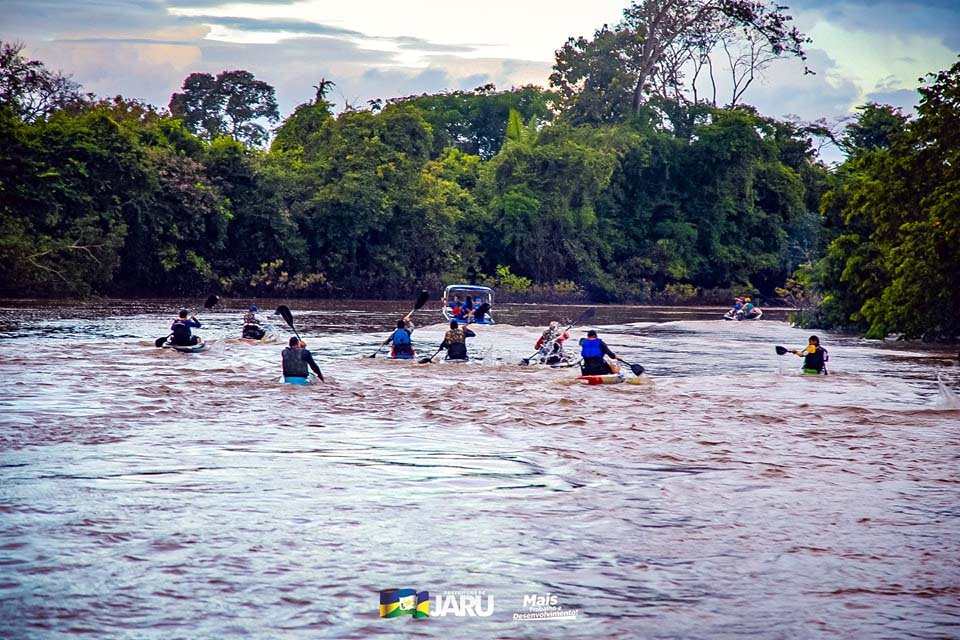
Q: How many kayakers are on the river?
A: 8